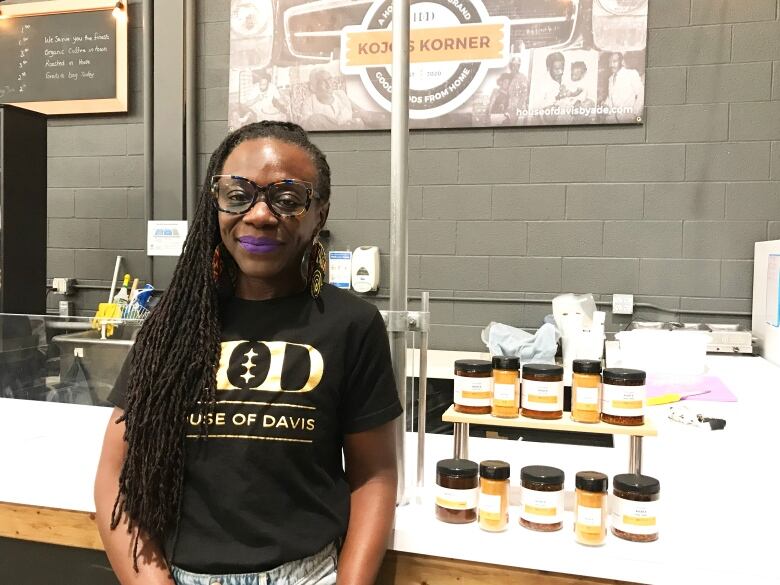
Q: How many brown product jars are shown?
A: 6